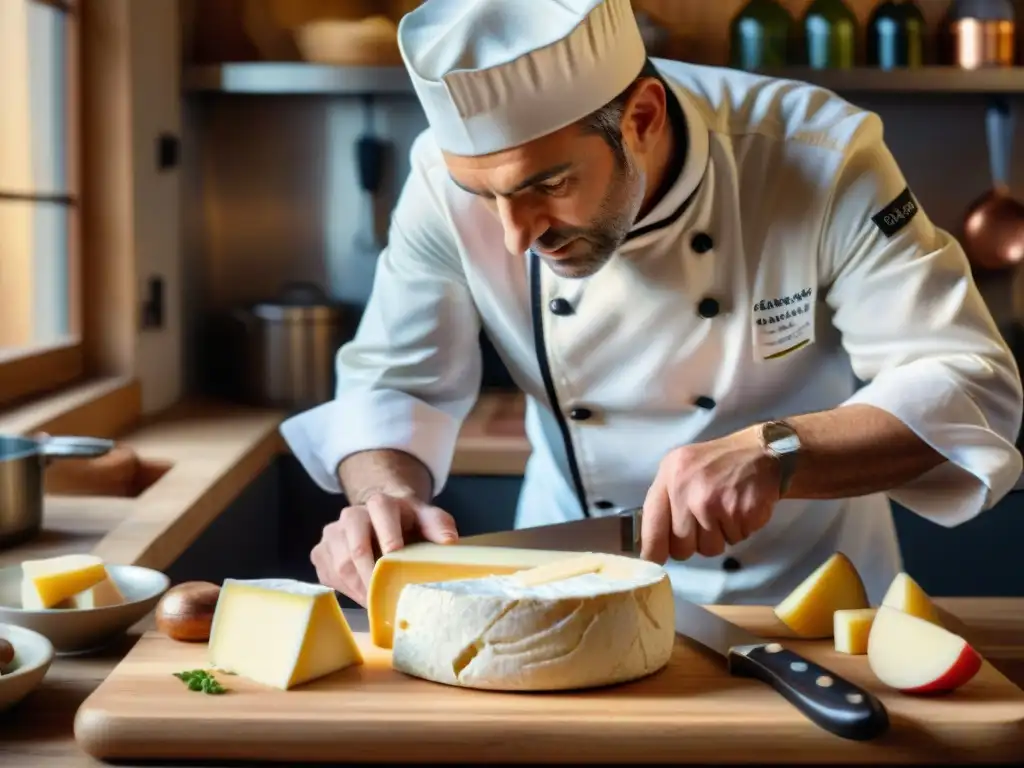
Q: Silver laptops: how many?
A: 0